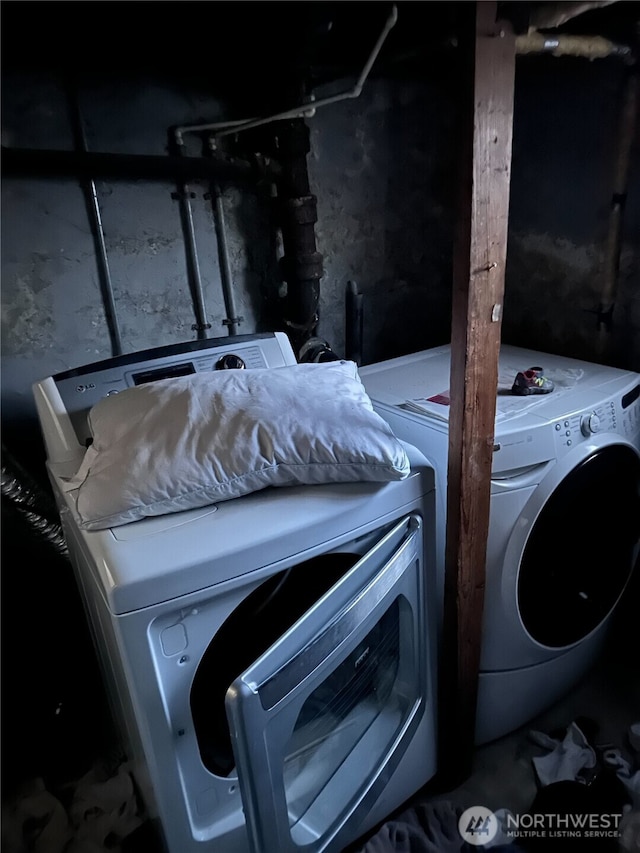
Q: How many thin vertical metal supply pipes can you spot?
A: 3